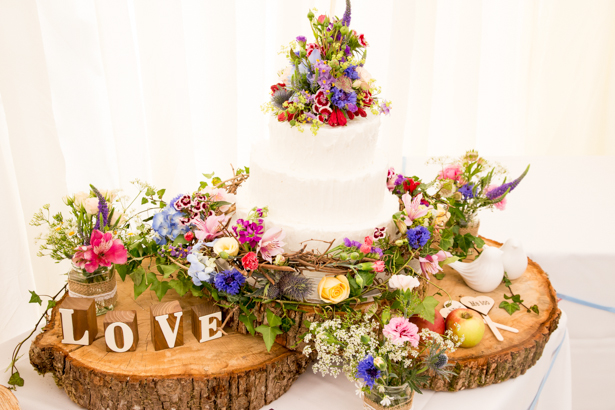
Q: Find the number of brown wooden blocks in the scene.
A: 4